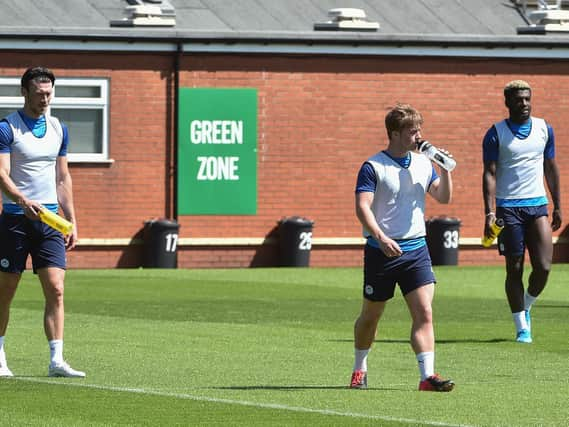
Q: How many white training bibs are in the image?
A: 3